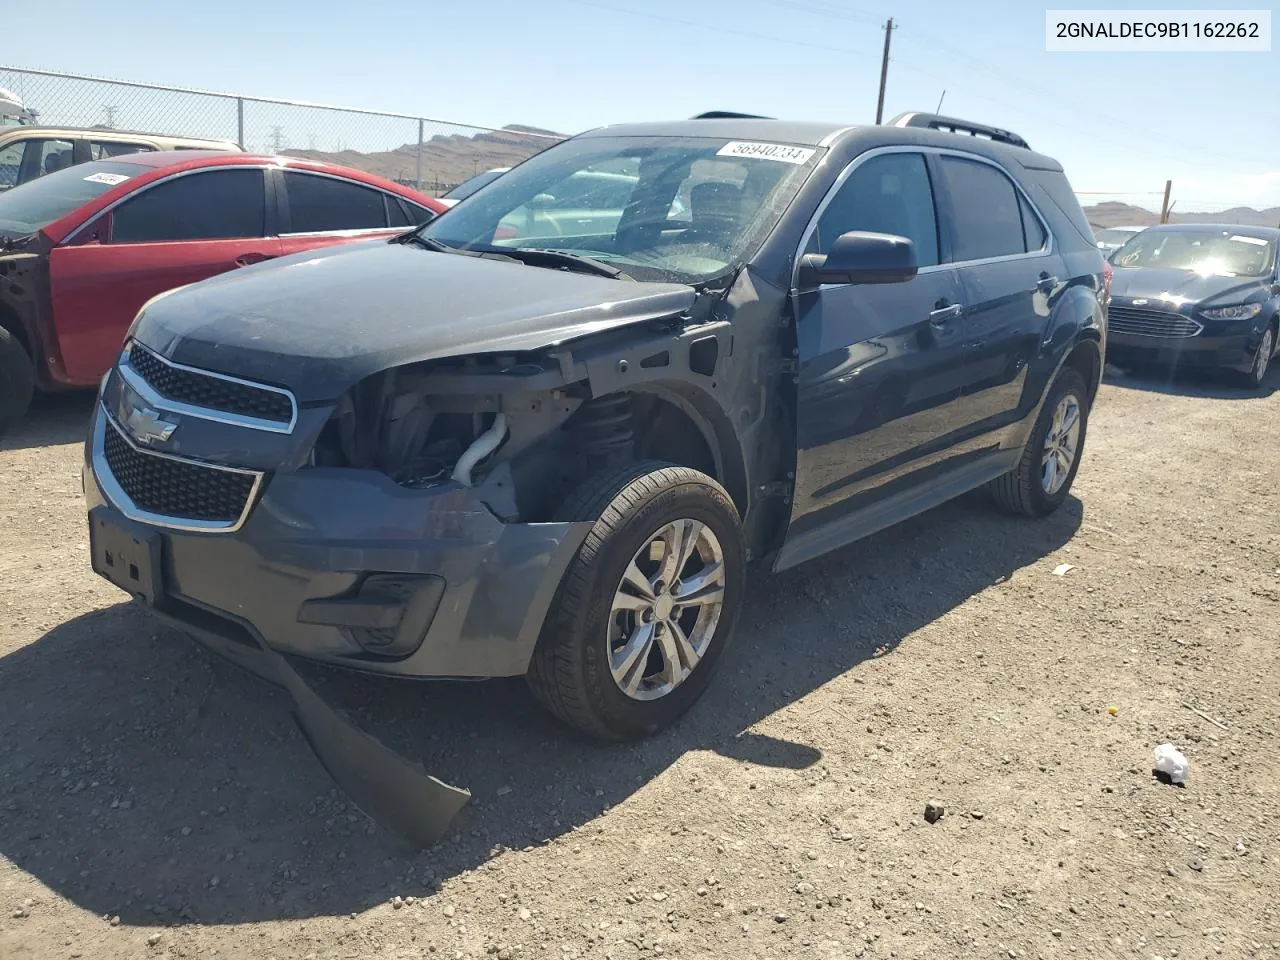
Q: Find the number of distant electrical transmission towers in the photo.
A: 2